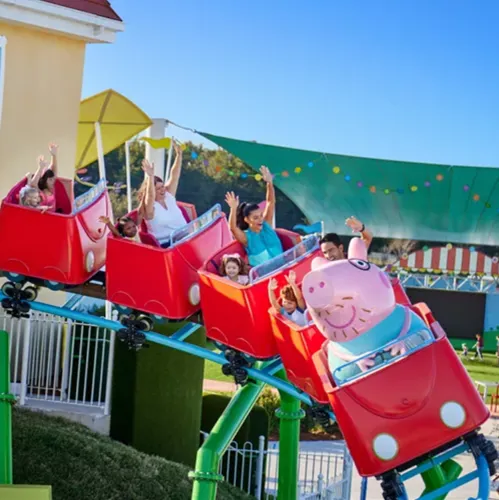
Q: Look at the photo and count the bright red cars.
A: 5